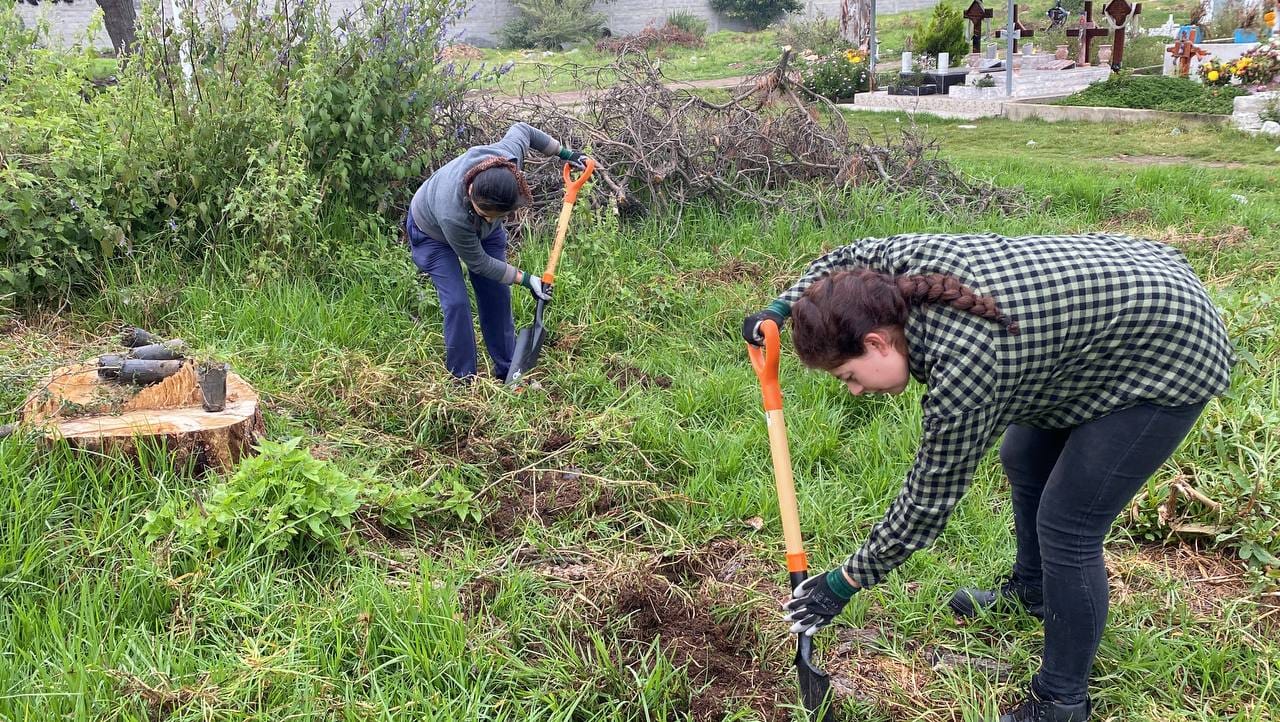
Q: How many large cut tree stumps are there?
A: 1